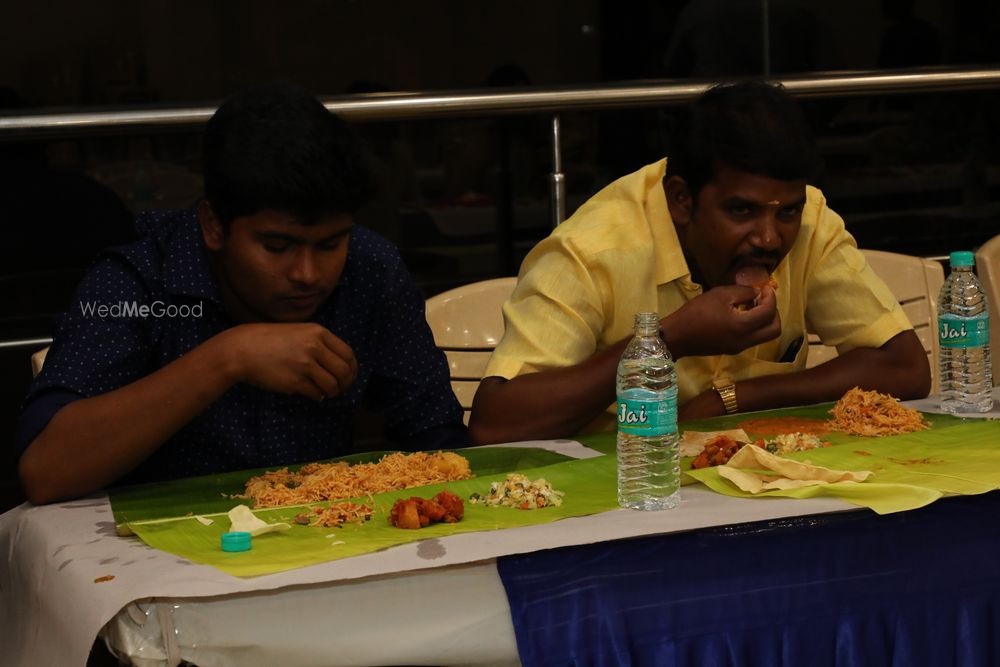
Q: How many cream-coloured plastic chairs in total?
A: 4